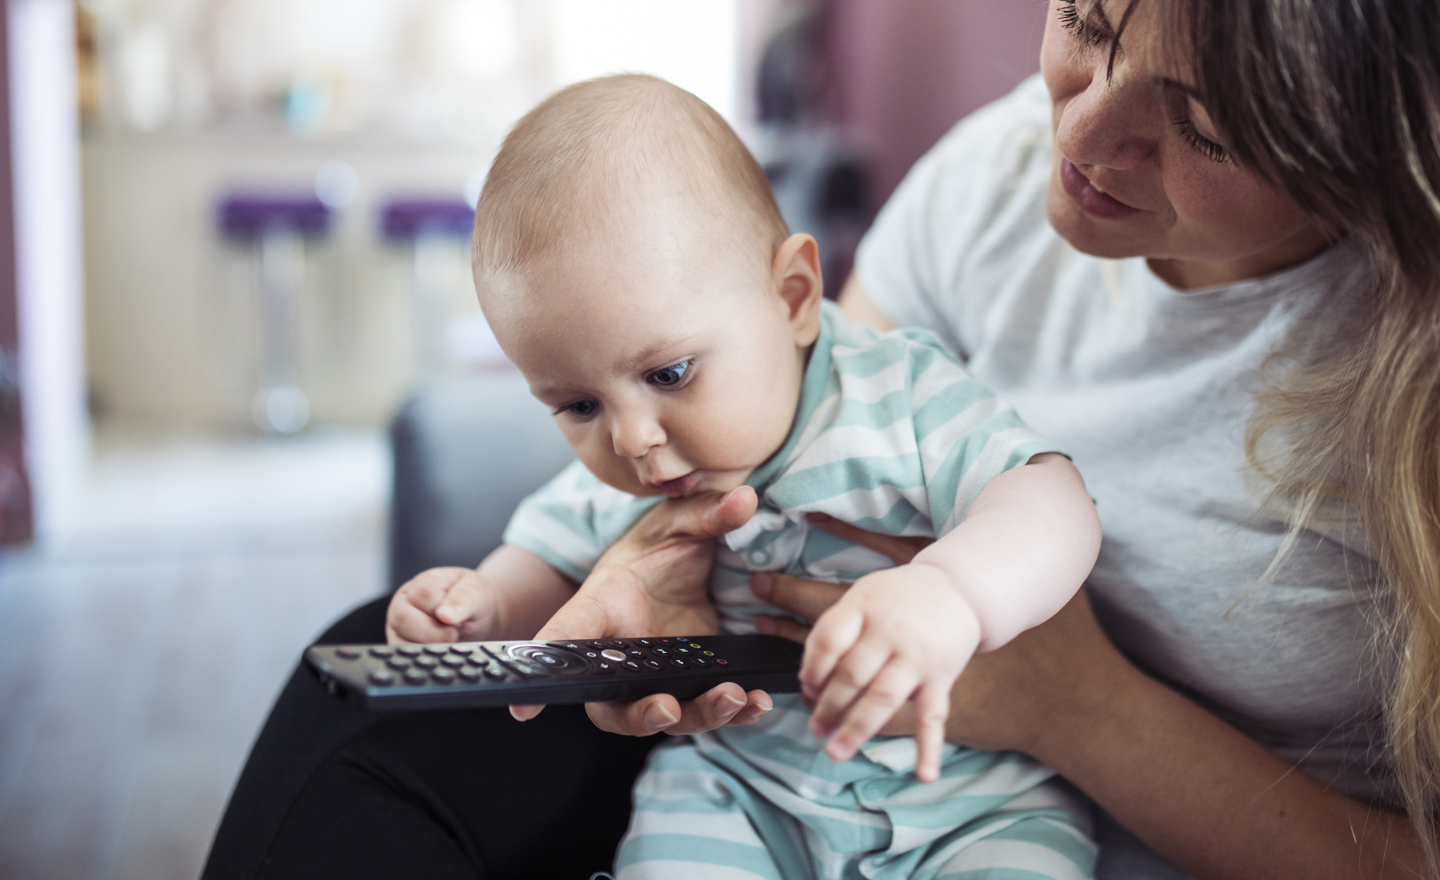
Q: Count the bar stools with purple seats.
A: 2